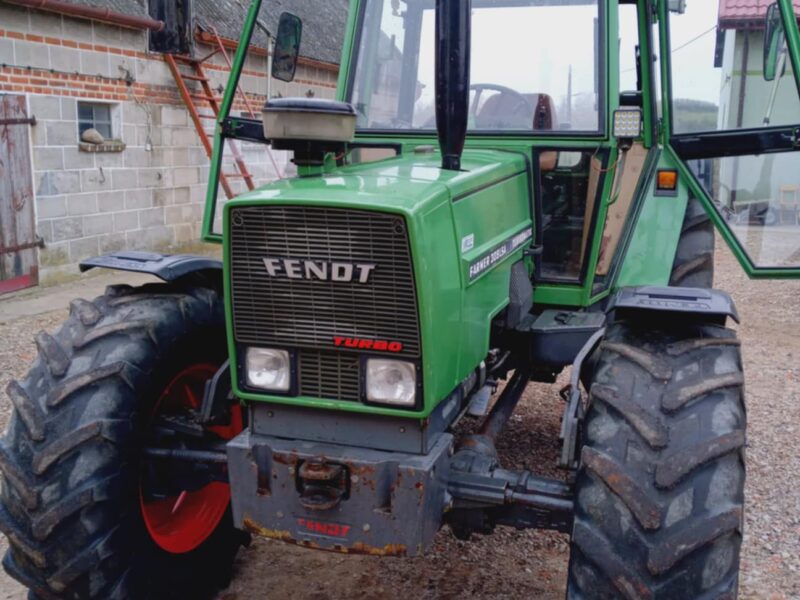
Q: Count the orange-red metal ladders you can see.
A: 1